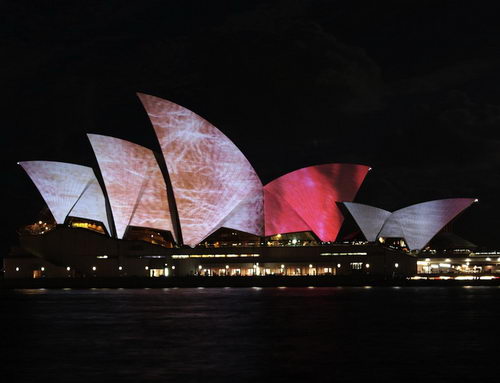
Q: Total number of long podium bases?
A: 1